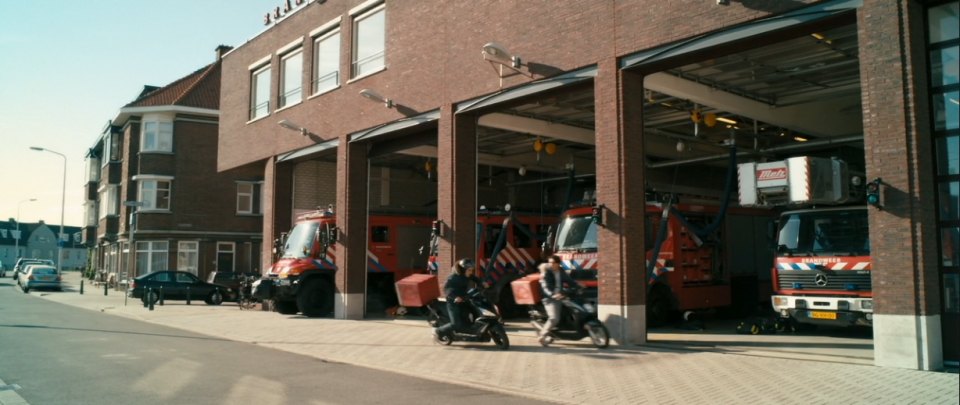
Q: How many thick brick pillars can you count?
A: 5